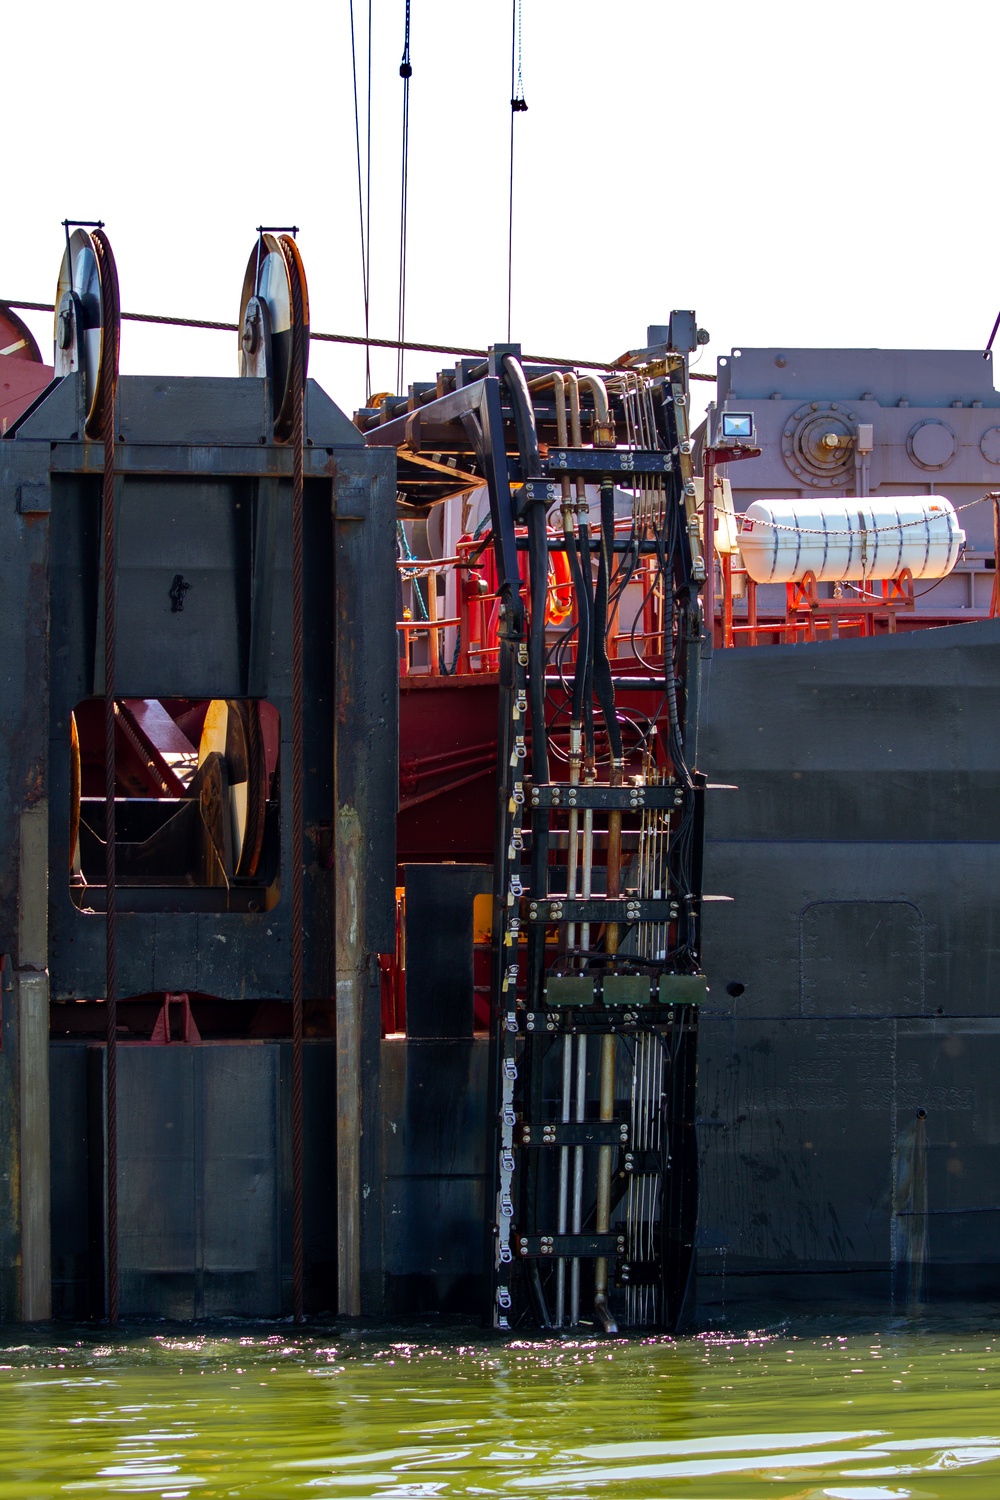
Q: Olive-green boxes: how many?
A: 3